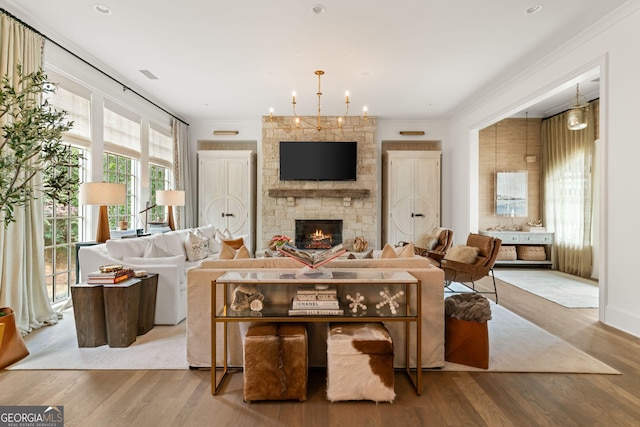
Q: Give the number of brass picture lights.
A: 2